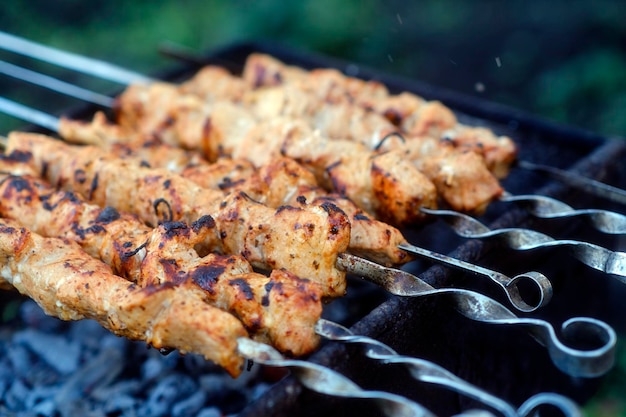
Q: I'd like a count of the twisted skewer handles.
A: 5